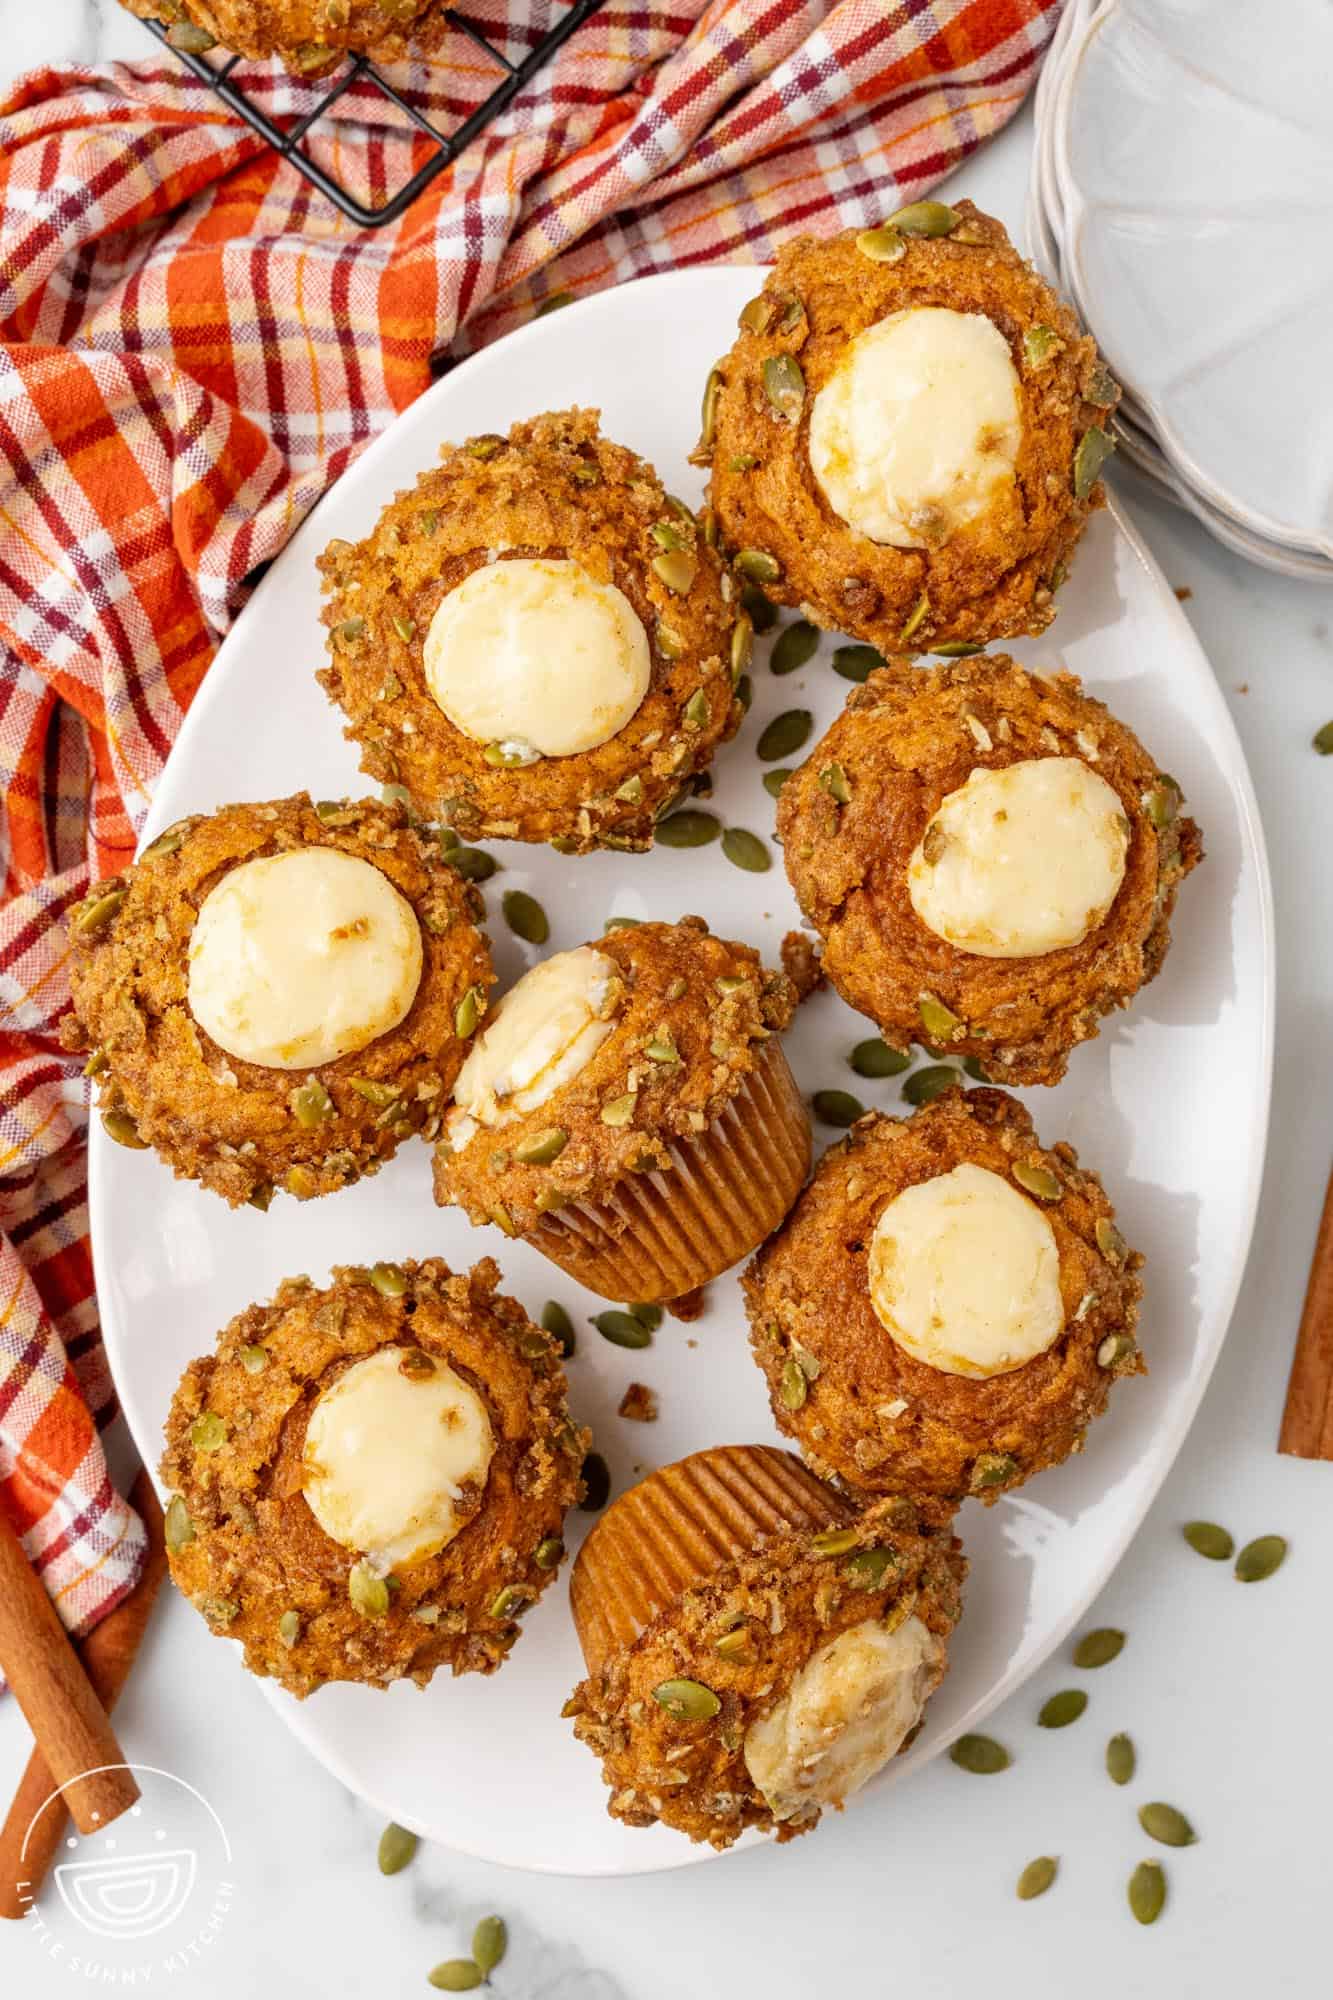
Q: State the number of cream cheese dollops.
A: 8